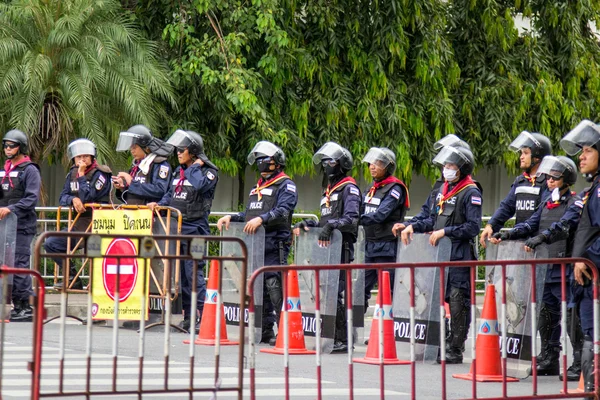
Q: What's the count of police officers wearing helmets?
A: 12